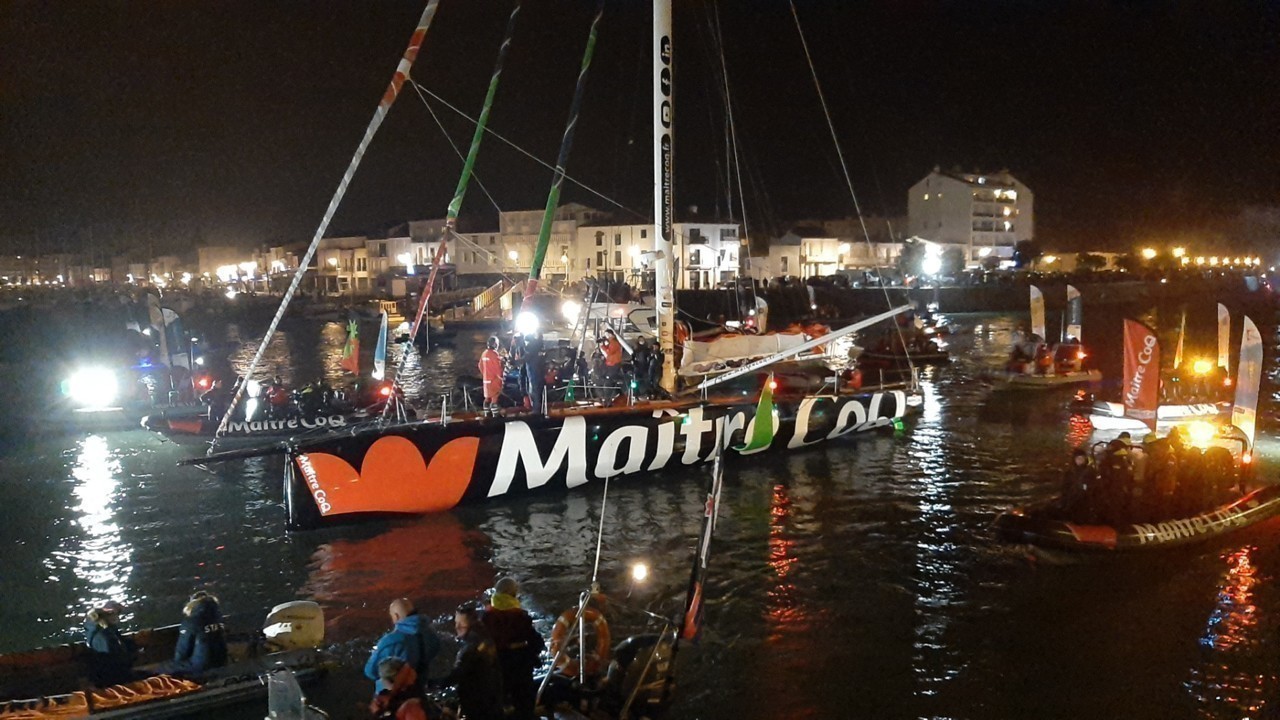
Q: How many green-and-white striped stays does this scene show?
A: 2